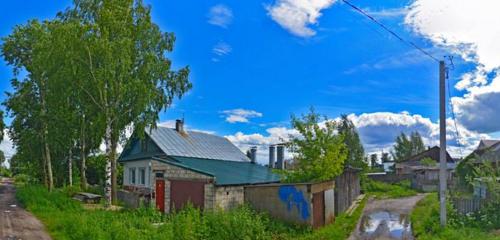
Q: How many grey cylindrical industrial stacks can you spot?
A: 3